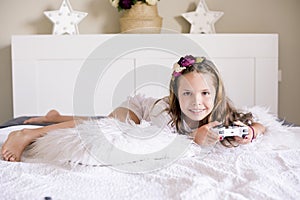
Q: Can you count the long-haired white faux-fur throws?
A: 1